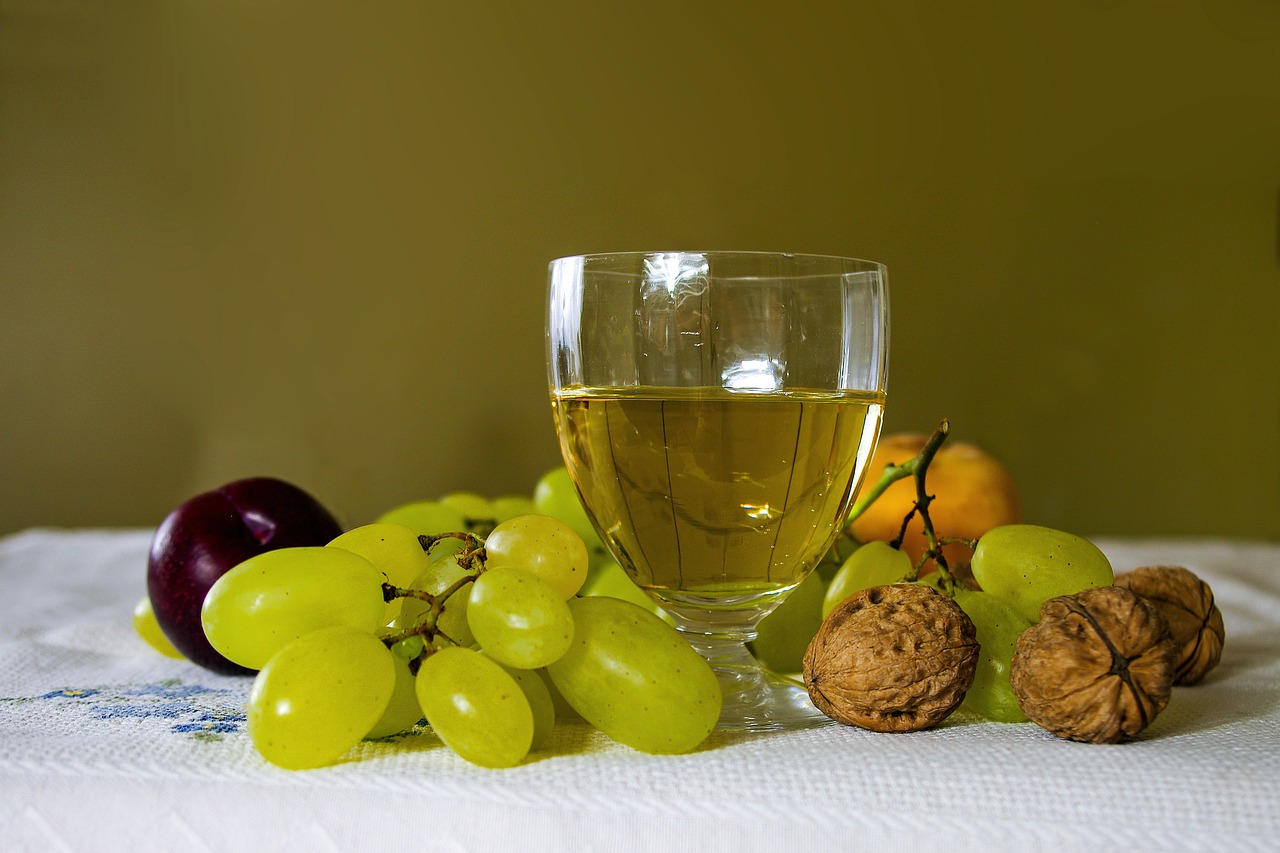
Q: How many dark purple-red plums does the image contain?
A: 1